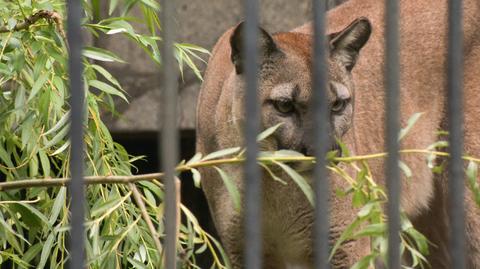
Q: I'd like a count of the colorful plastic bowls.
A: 0